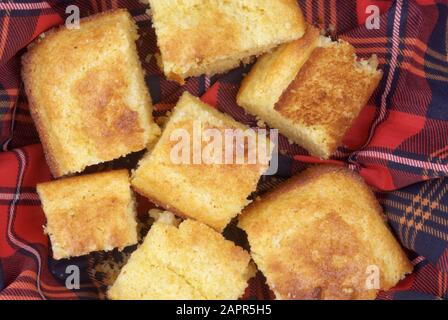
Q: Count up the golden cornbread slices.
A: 7